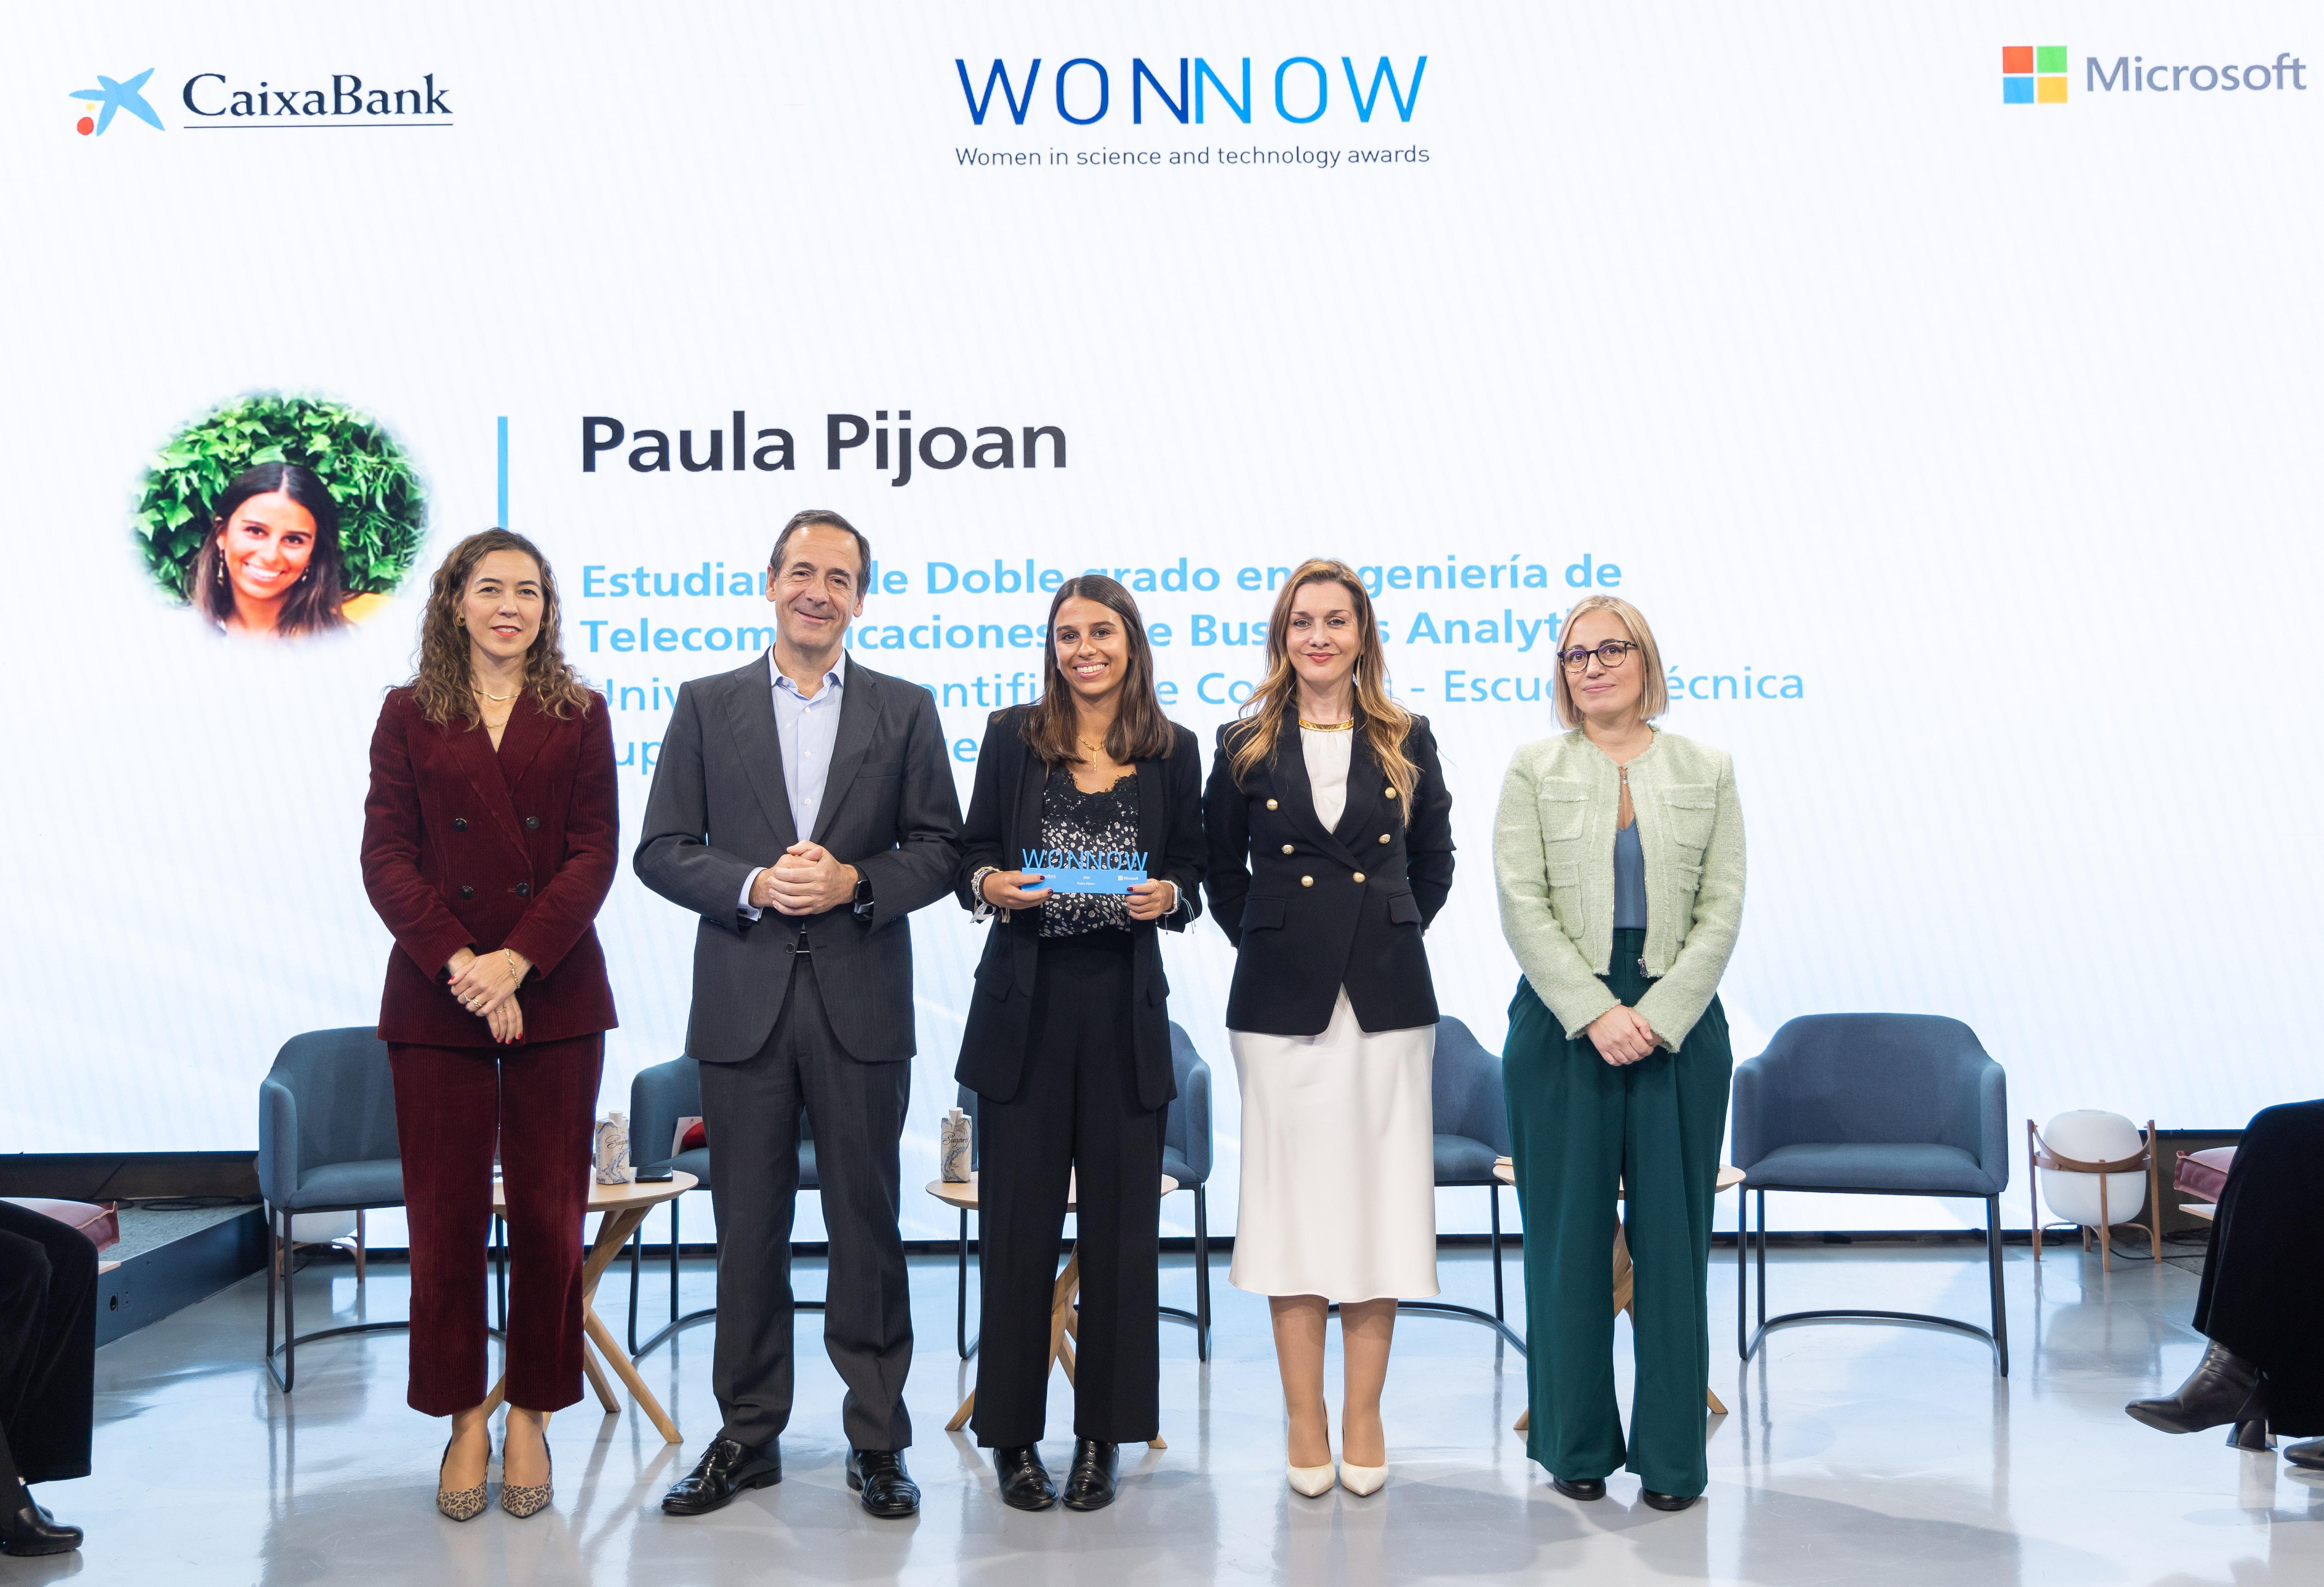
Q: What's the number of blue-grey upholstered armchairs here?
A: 5